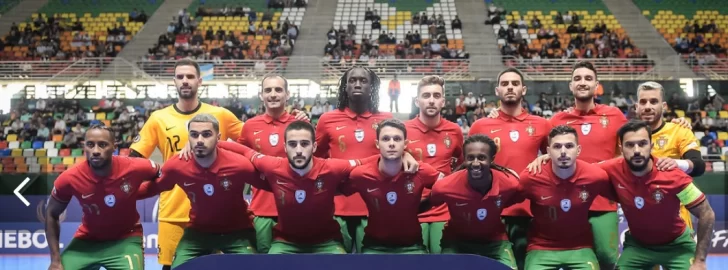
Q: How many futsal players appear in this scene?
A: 14